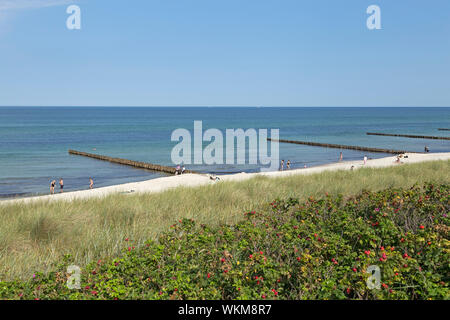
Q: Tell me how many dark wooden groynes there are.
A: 4